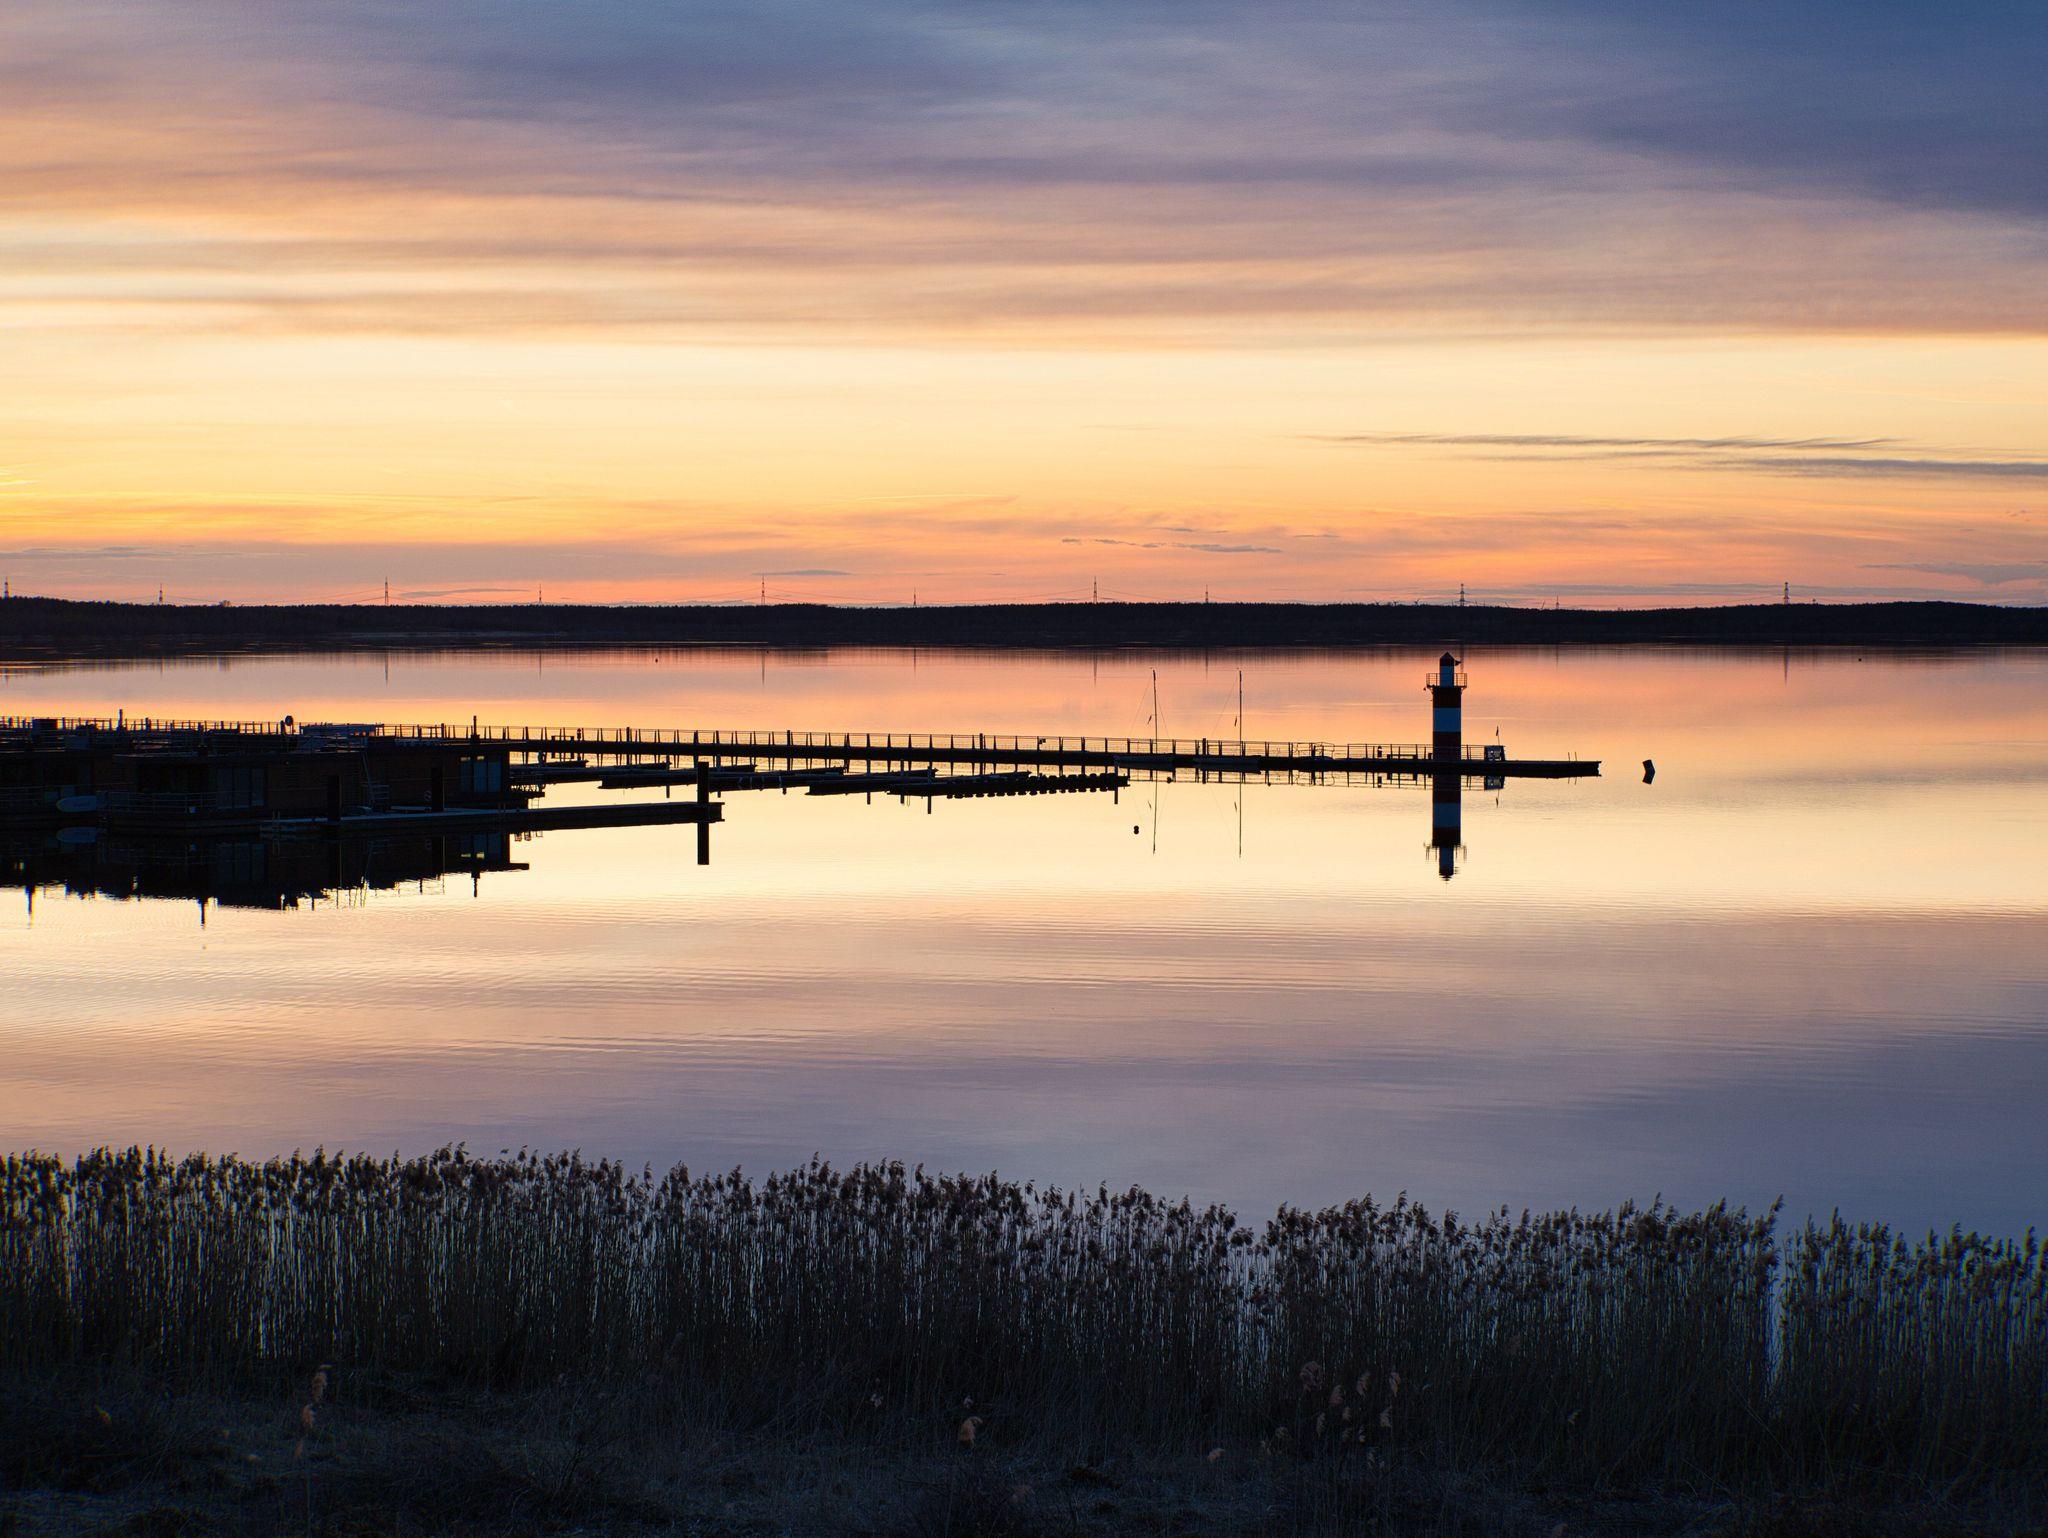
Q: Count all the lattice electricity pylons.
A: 11